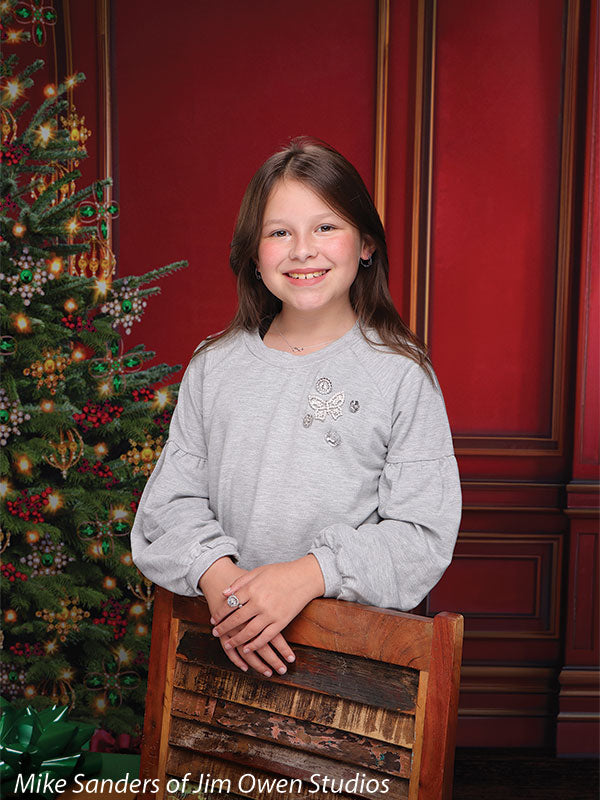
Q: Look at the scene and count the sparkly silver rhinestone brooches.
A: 5